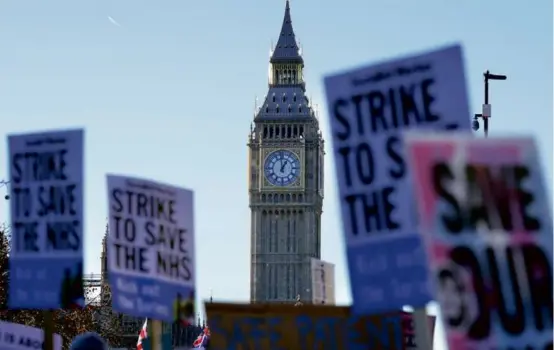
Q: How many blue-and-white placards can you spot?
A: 3